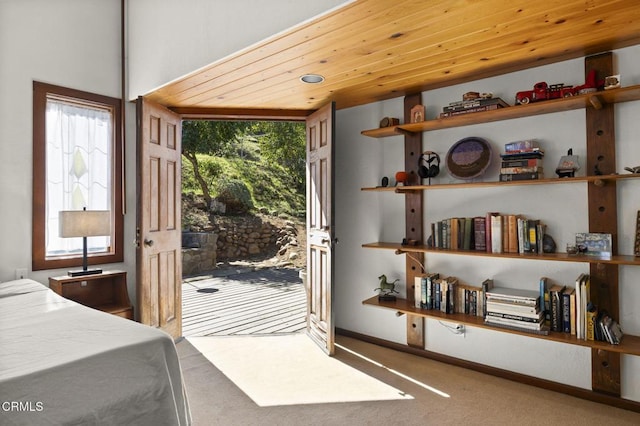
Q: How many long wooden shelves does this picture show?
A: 4